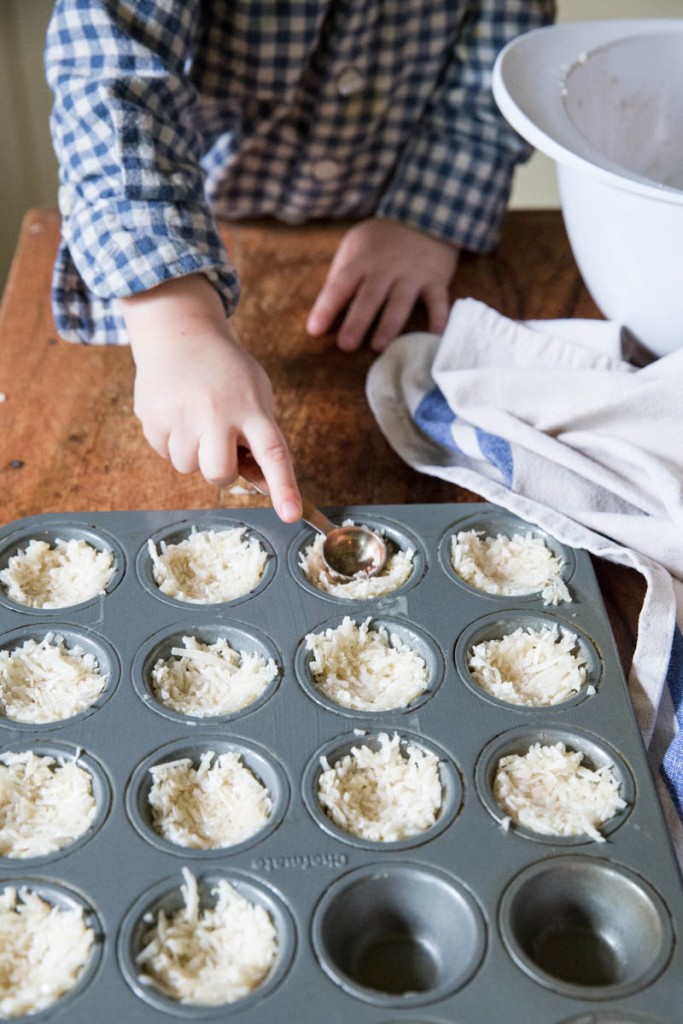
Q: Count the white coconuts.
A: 14